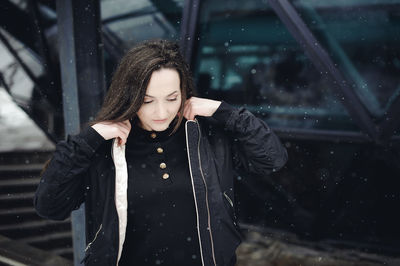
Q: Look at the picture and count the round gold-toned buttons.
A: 4